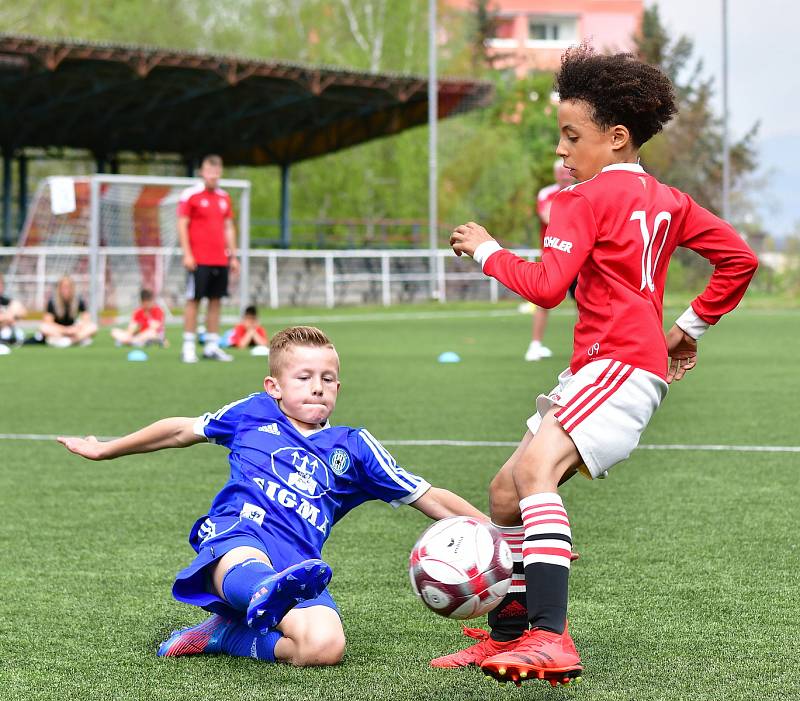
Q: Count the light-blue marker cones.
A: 2